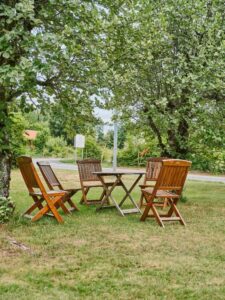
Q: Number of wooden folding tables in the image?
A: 1